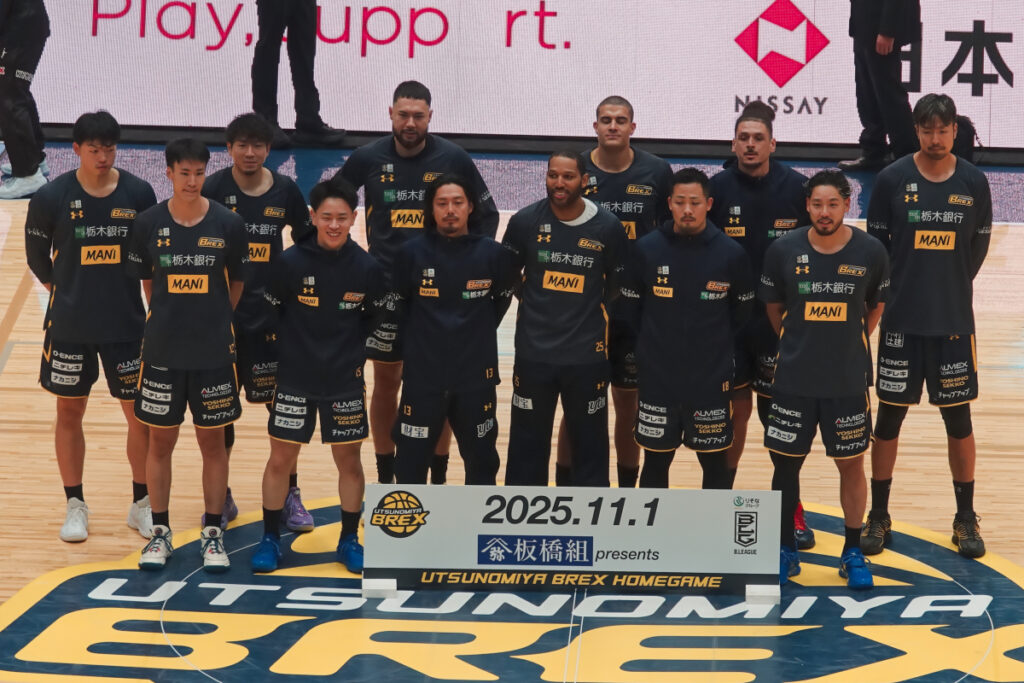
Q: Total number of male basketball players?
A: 12